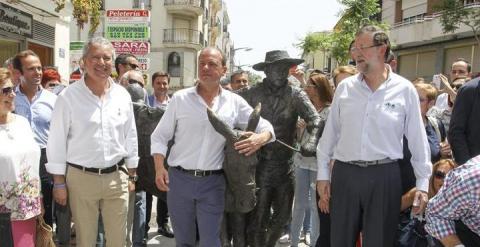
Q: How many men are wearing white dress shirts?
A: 3